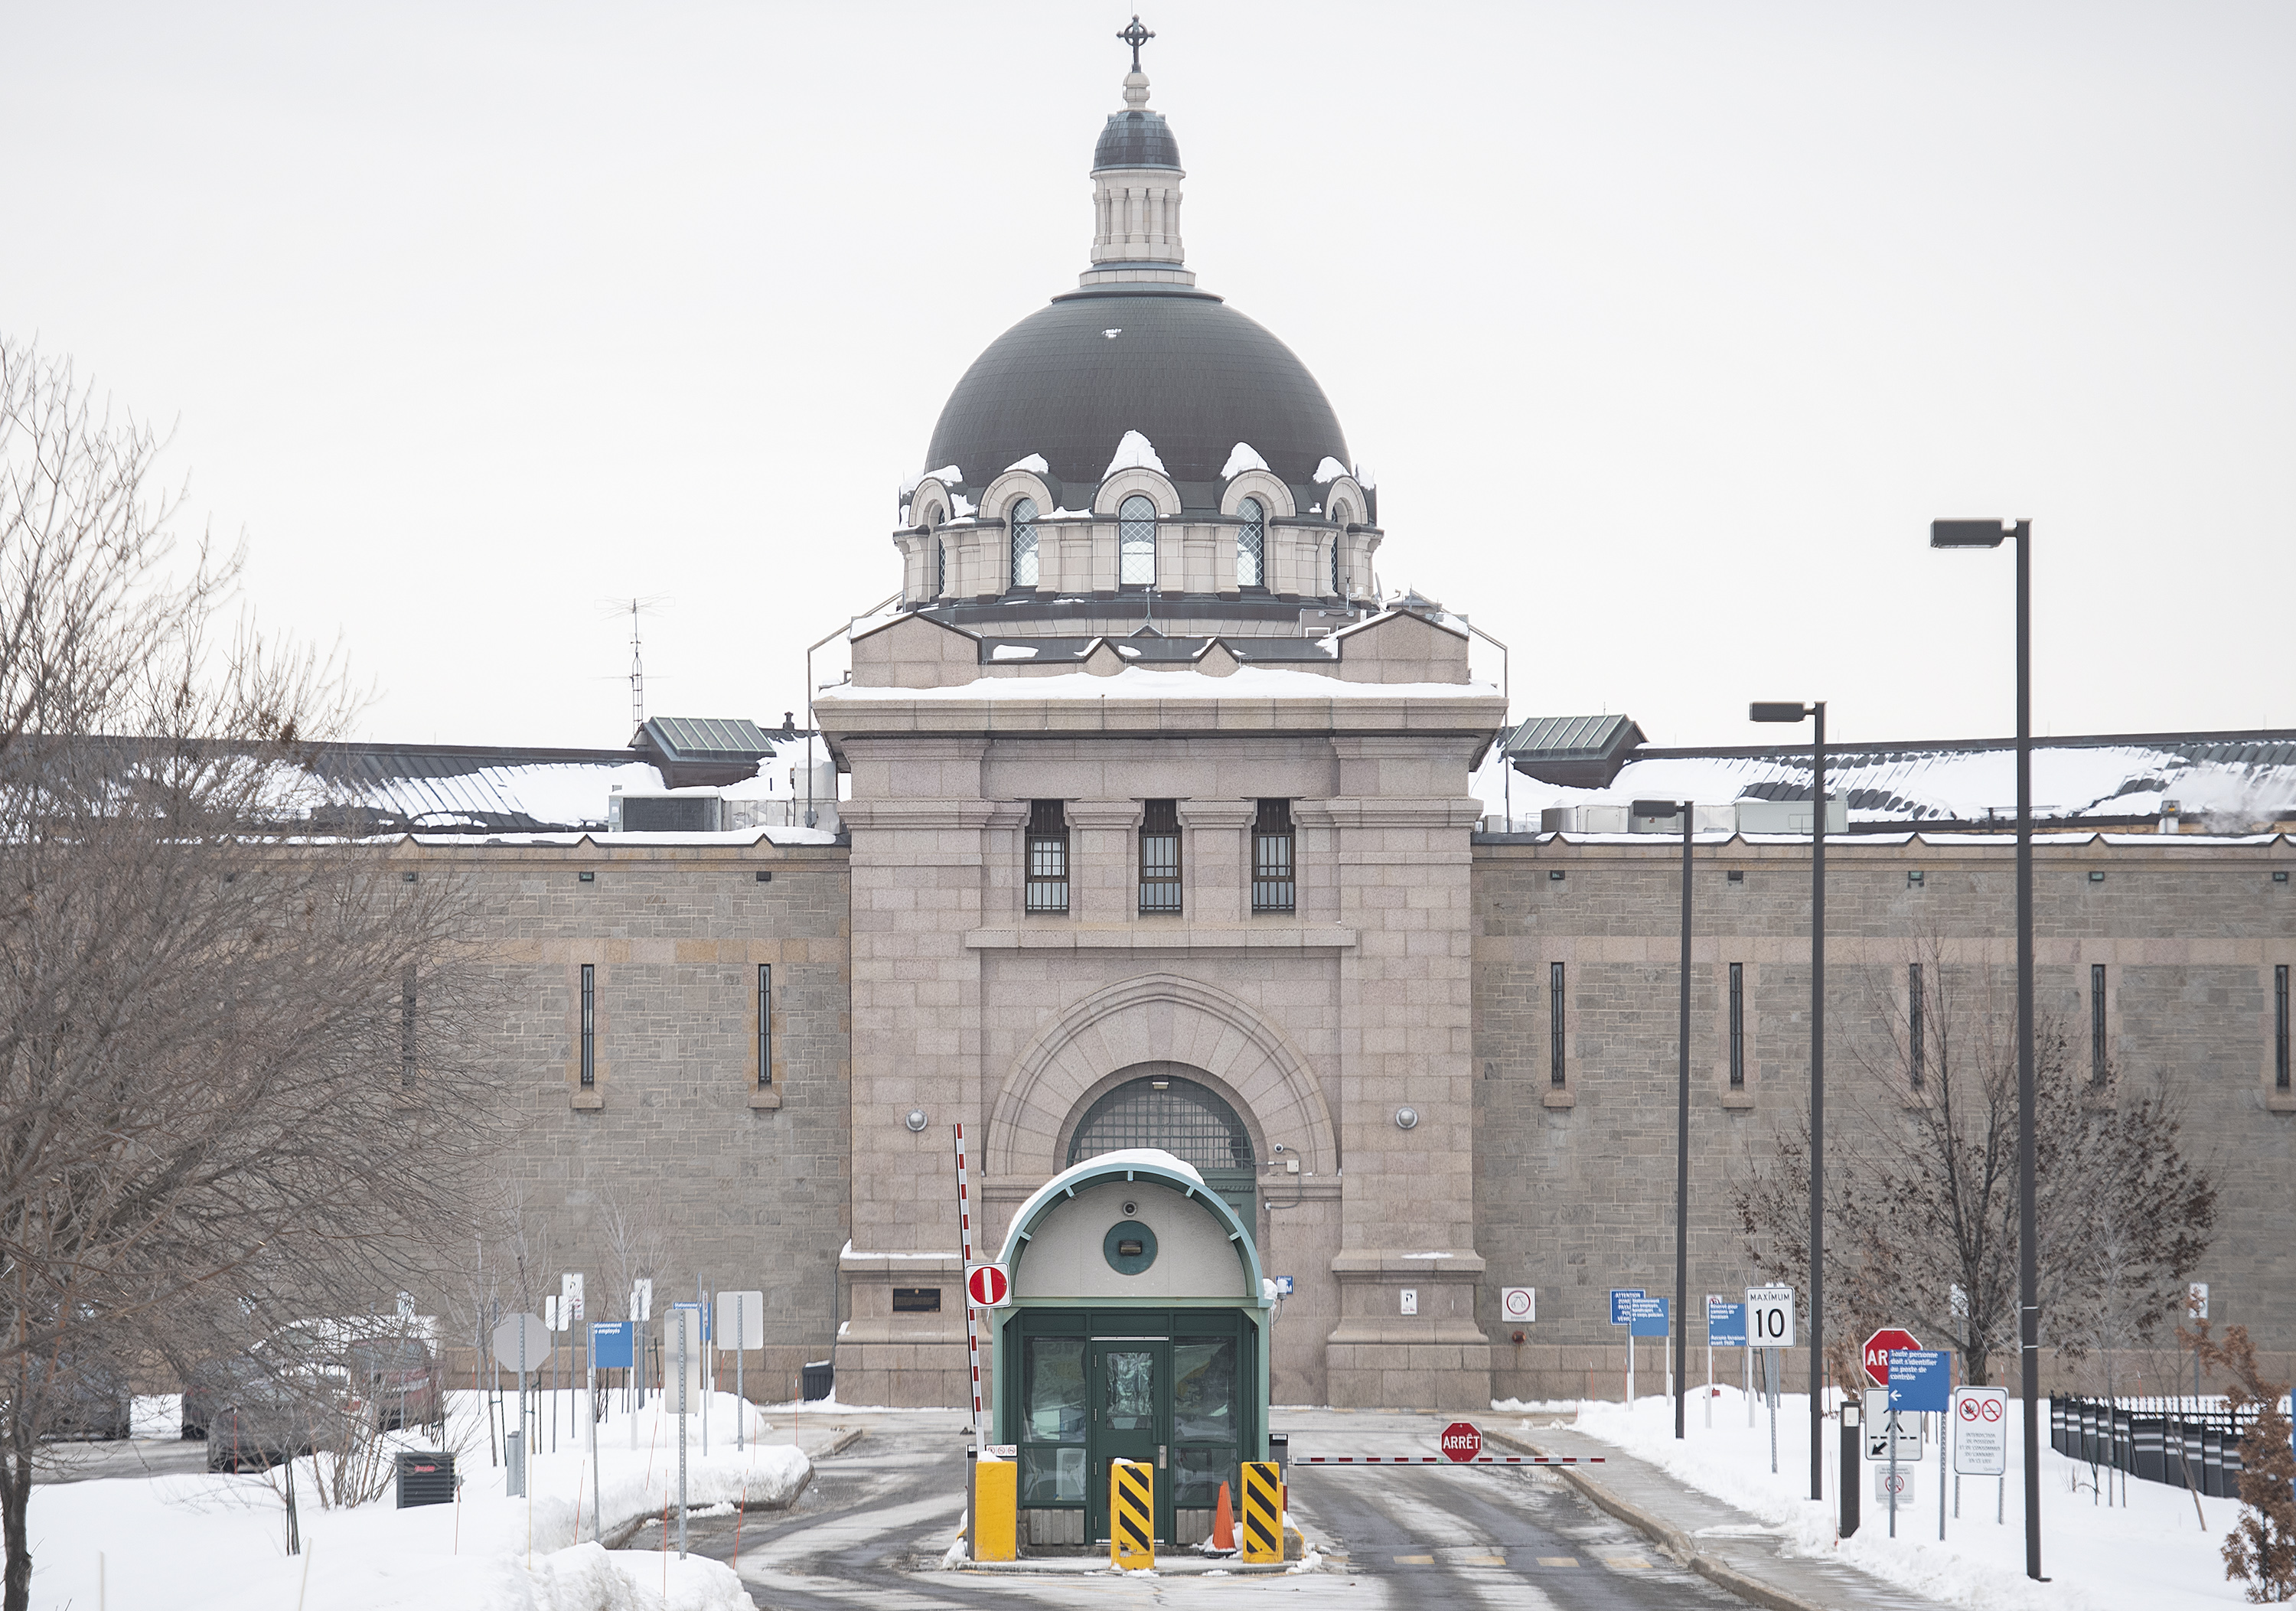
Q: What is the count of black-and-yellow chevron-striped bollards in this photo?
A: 2